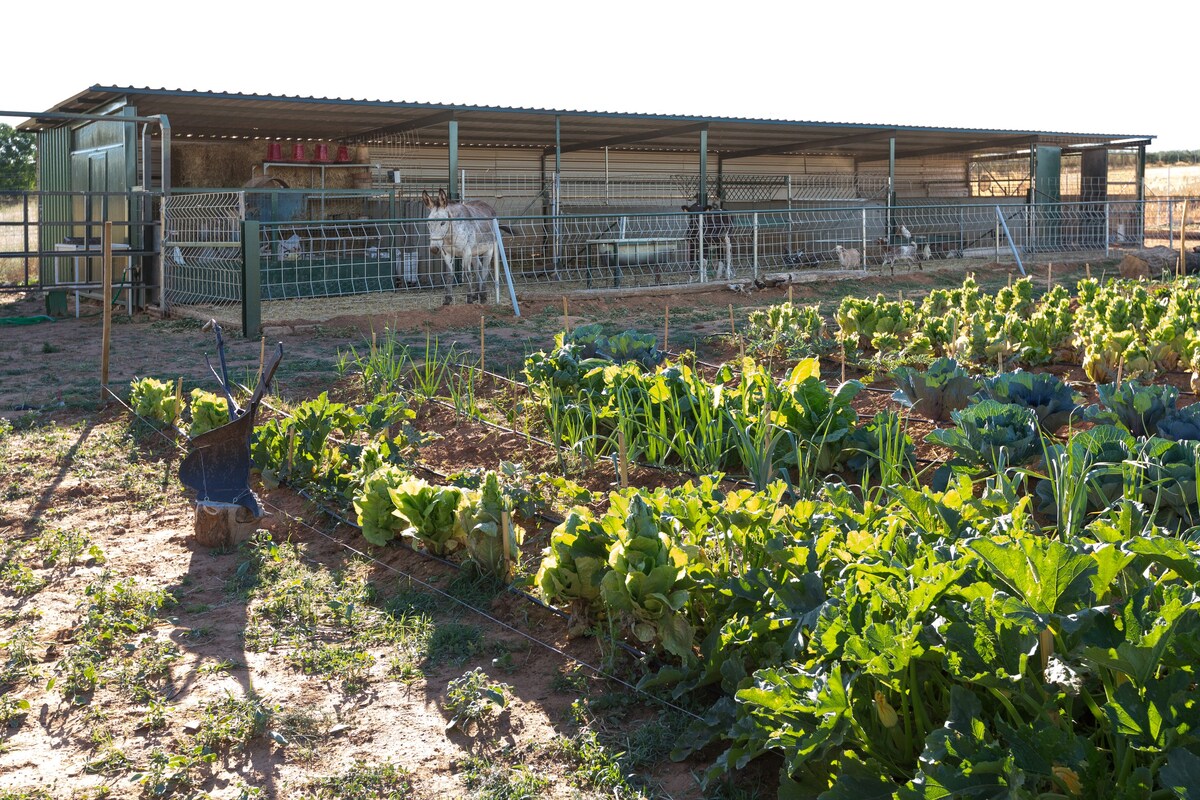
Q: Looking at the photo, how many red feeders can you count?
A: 4